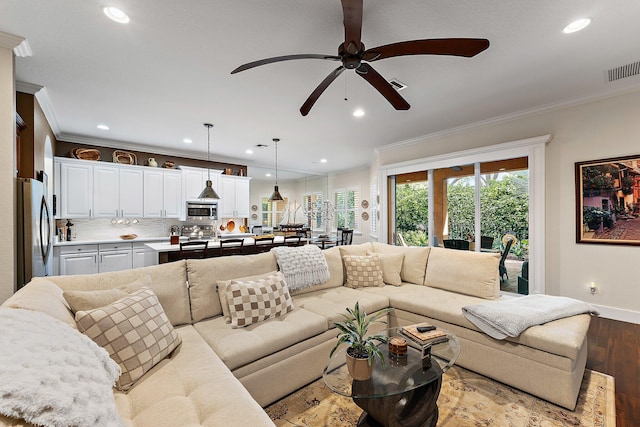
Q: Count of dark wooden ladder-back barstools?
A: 4